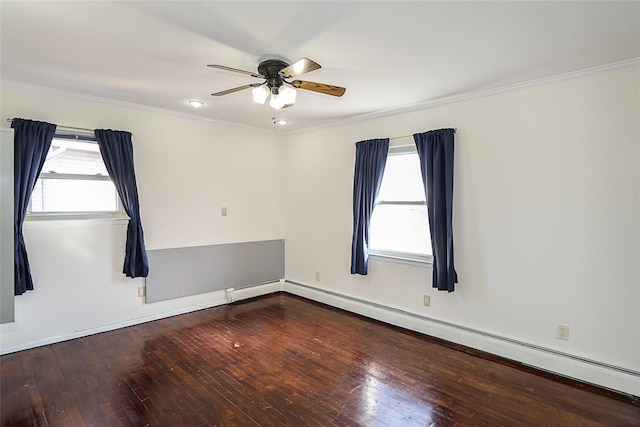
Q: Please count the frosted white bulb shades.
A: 3